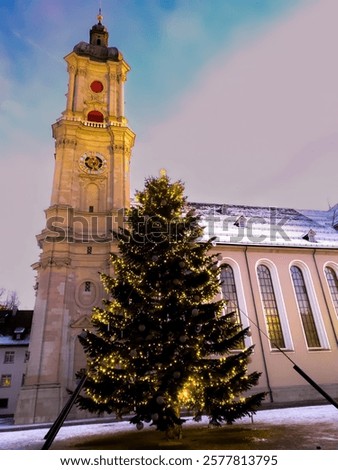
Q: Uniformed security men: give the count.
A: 0